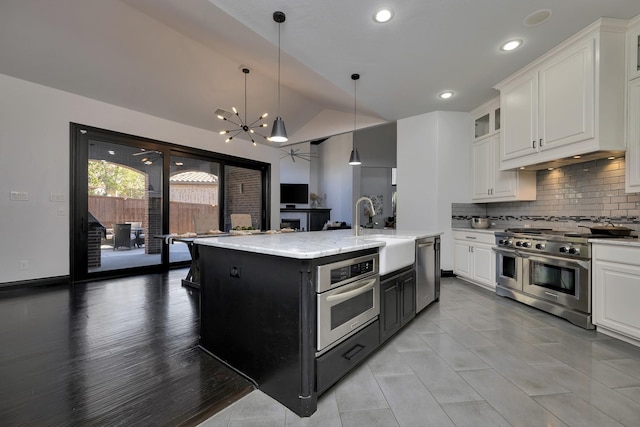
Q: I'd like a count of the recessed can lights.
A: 3